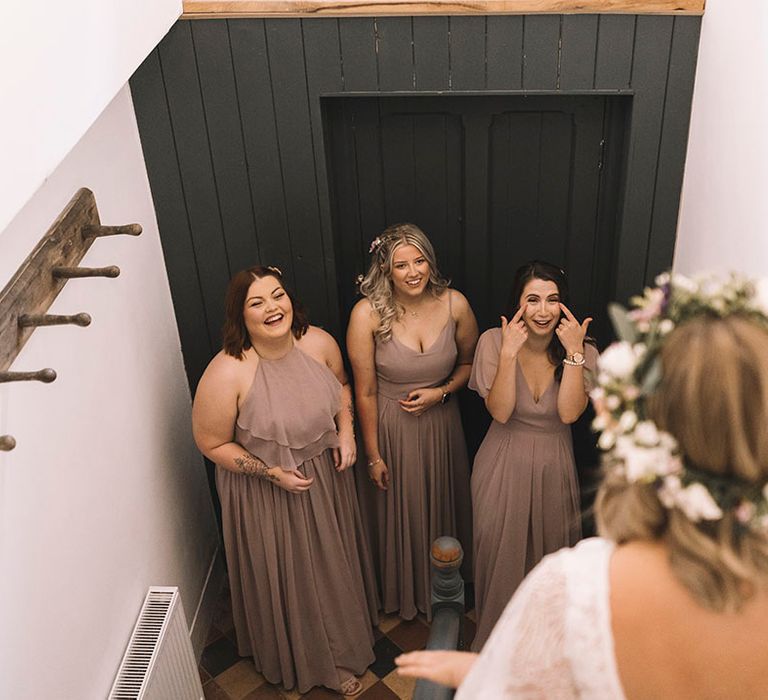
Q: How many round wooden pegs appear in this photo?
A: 5